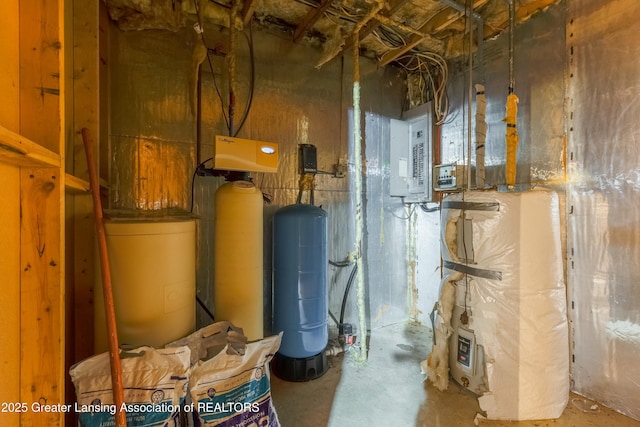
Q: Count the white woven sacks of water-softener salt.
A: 2